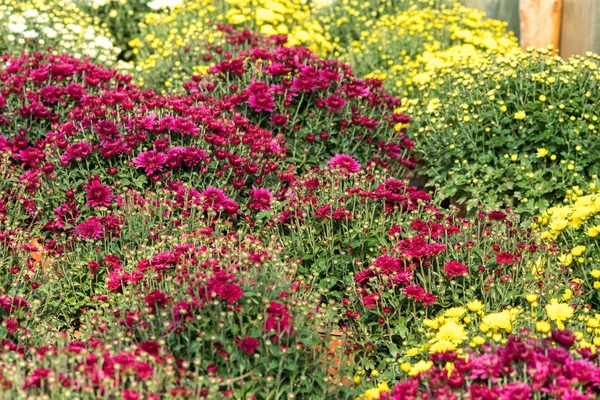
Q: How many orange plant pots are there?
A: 2